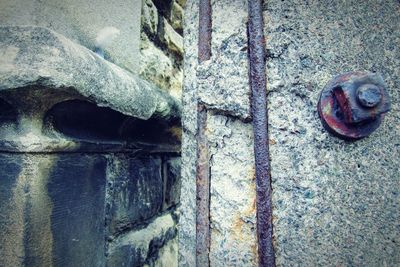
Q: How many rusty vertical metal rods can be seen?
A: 2